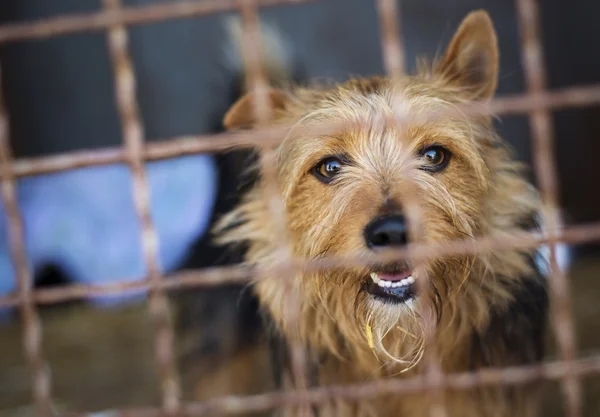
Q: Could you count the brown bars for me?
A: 9